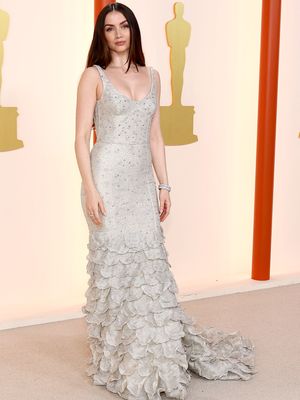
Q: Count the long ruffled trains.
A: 1